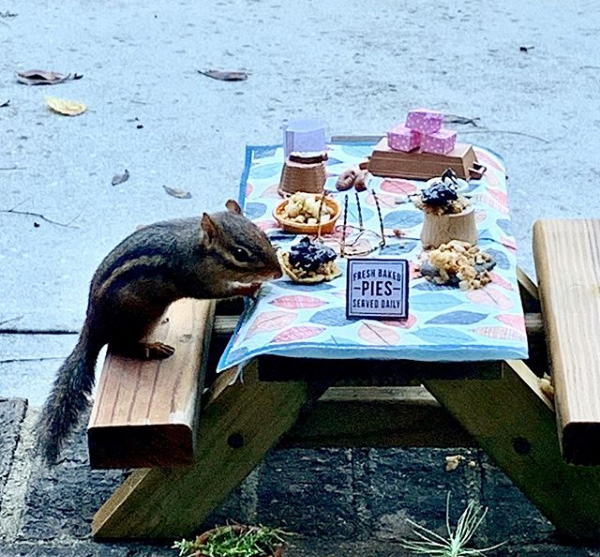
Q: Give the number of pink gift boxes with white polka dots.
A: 3